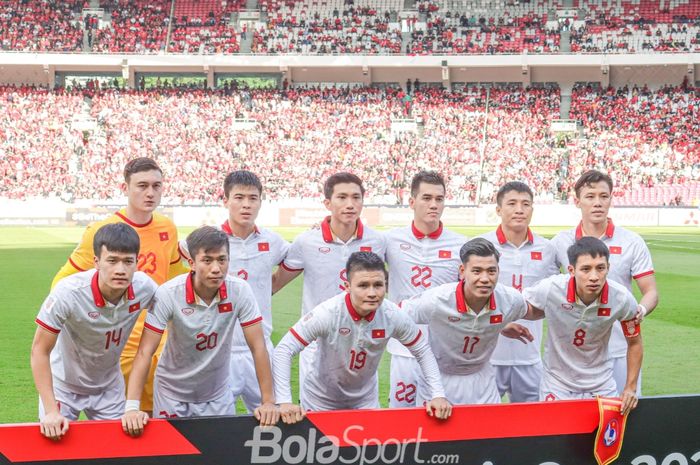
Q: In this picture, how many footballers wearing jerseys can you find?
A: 11